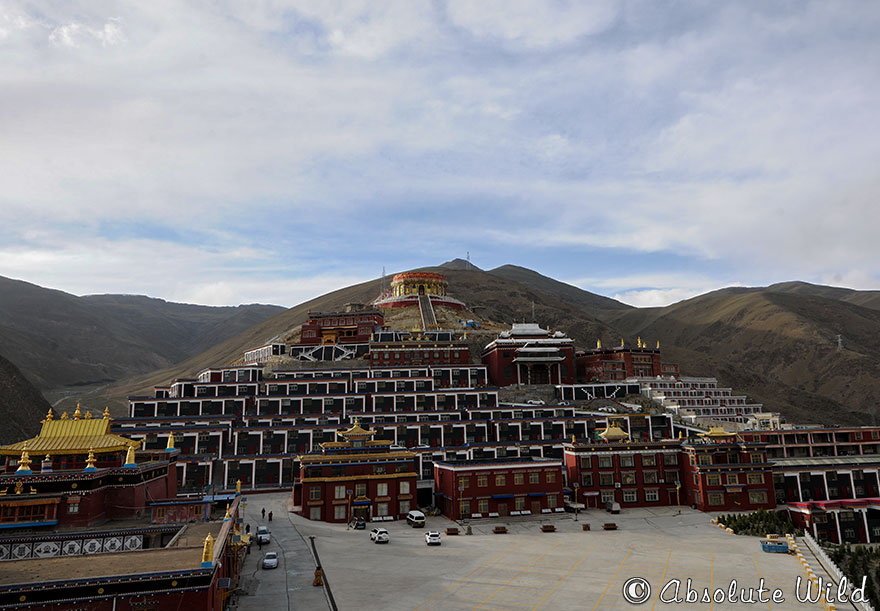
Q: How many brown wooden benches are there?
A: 4